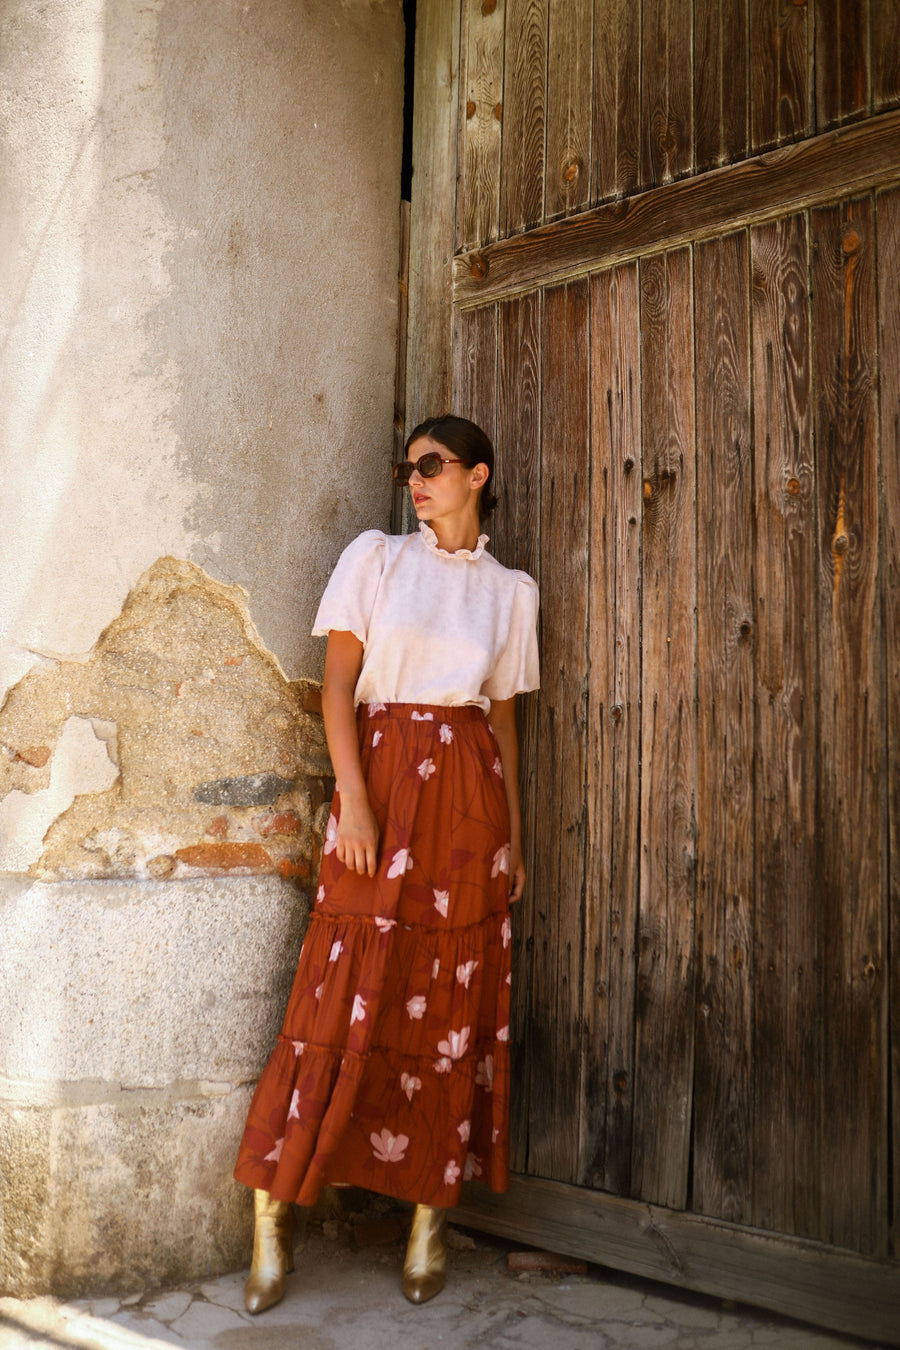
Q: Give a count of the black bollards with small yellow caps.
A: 0